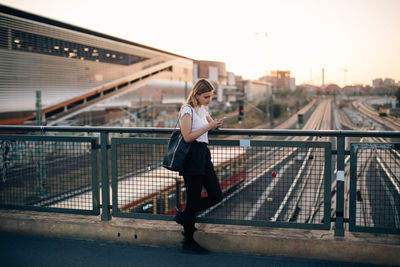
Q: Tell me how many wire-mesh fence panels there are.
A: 3